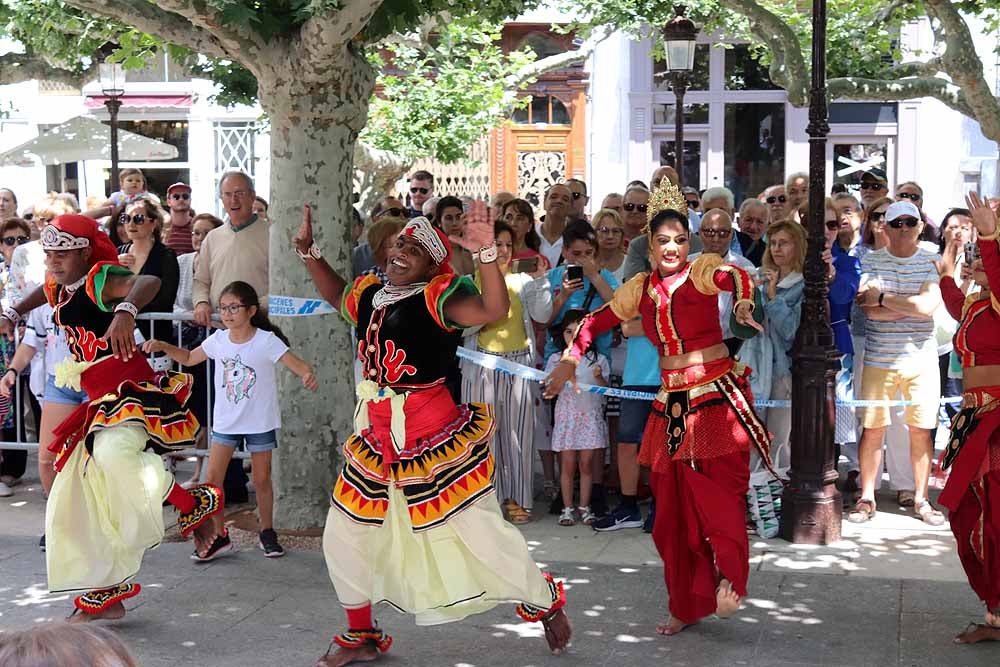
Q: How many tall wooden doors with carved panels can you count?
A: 1